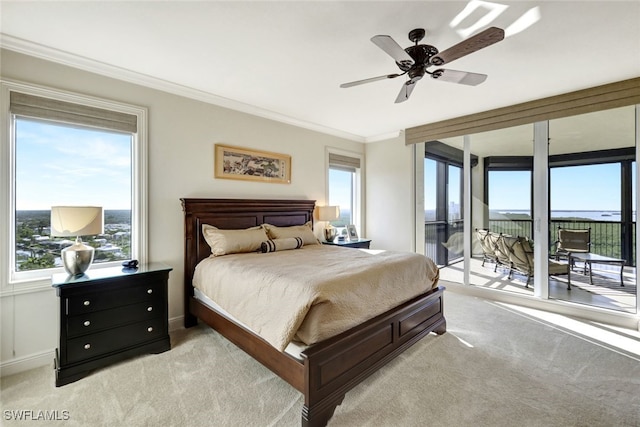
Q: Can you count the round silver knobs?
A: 6